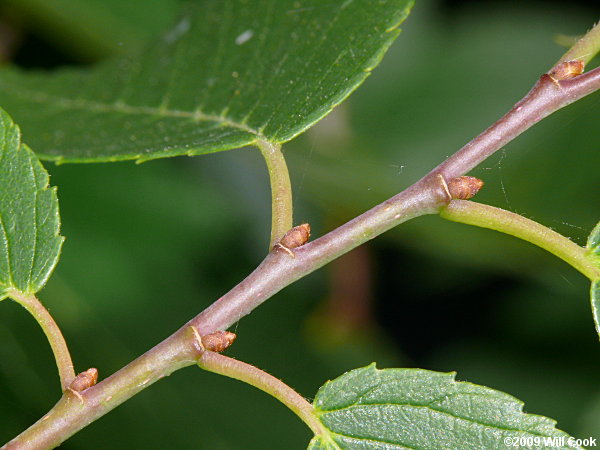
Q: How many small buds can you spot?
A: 5